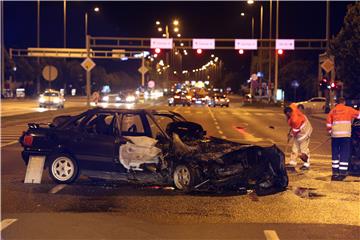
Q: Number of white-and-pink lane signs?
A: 4